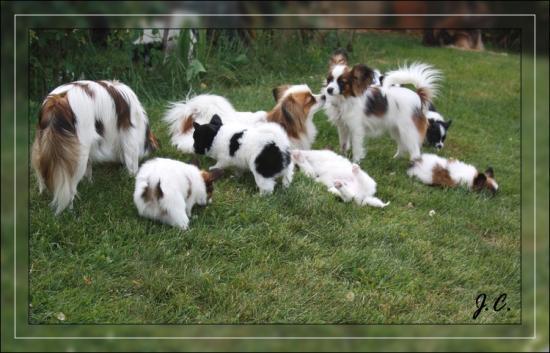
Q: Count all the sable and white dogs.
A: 5